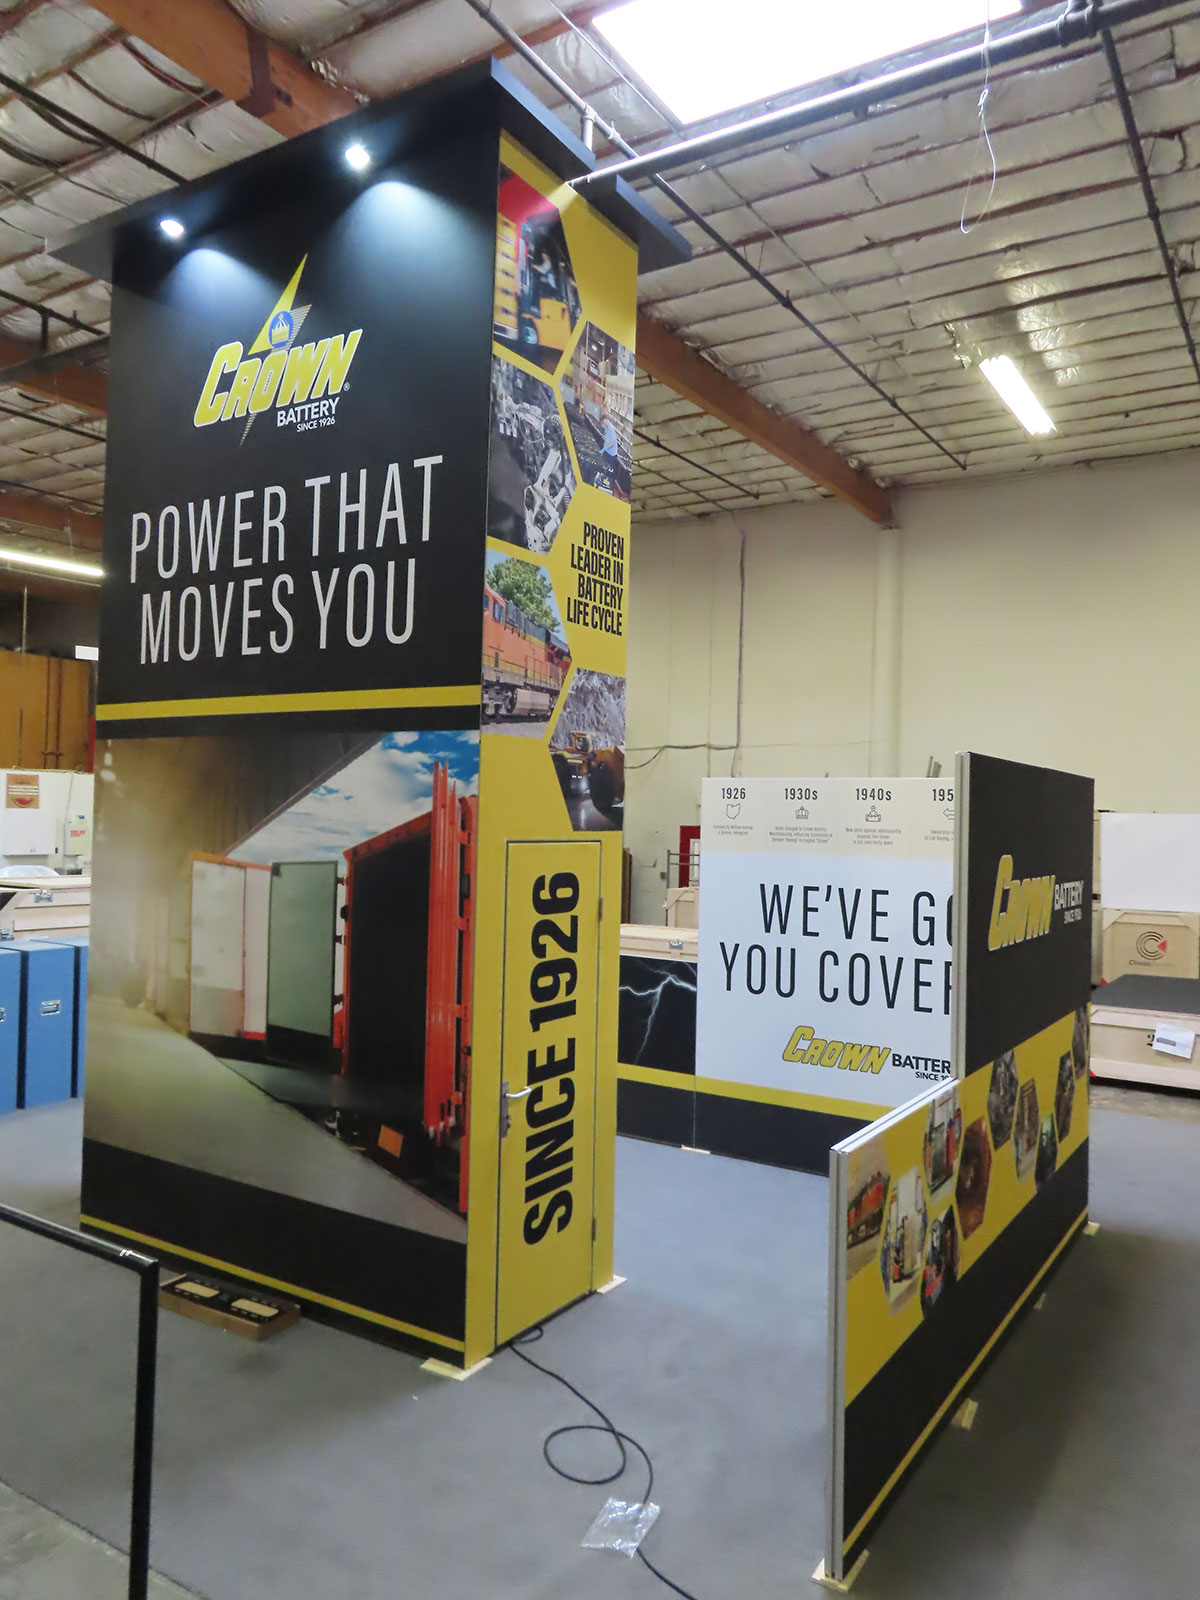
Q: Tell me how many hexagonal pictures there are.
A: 15